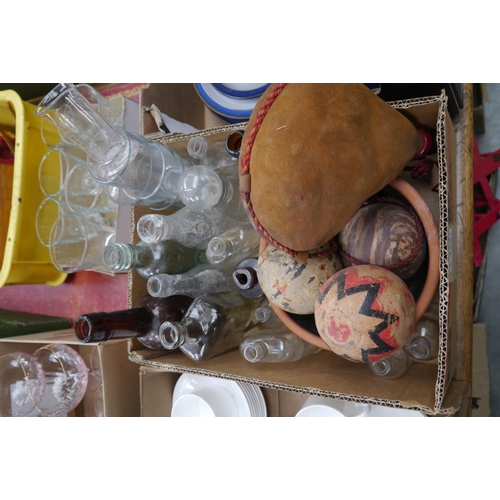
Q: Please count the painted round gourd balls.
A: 3